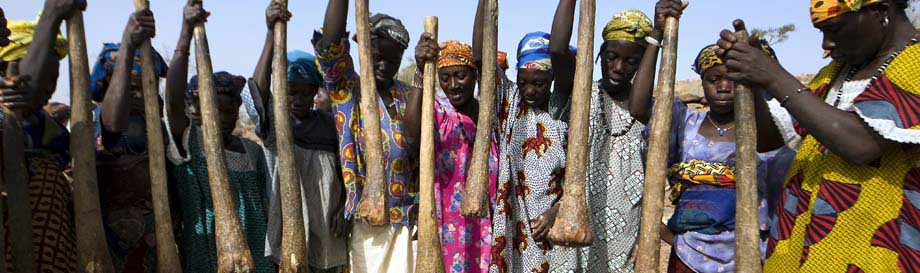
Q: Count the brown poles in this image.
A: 11